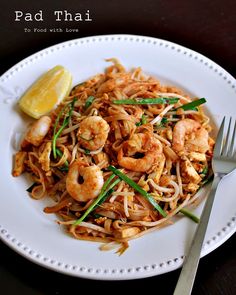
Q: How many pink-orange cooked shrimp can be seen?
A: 5